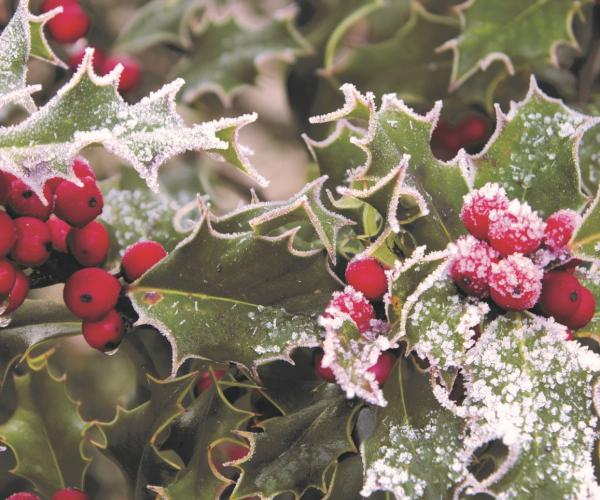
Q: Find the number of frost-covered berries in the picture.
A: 6